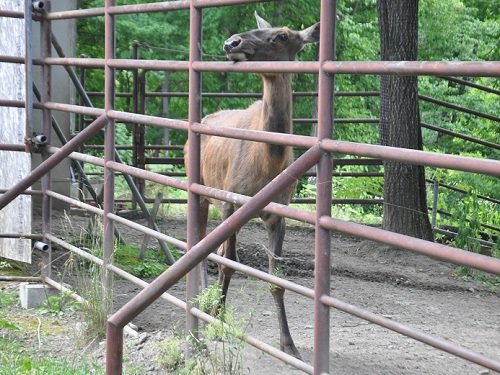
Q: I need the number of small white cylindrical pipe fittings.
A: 3